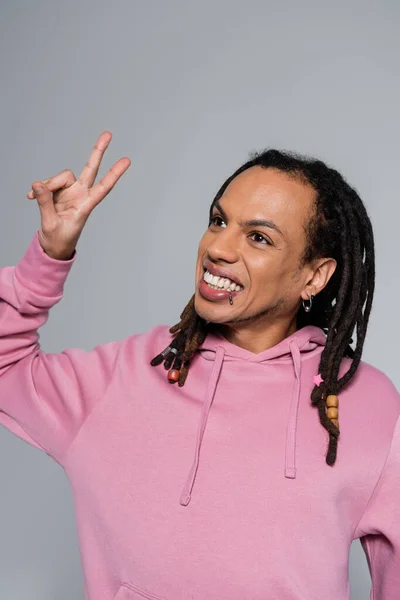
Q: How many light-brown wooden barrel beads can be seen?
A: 3